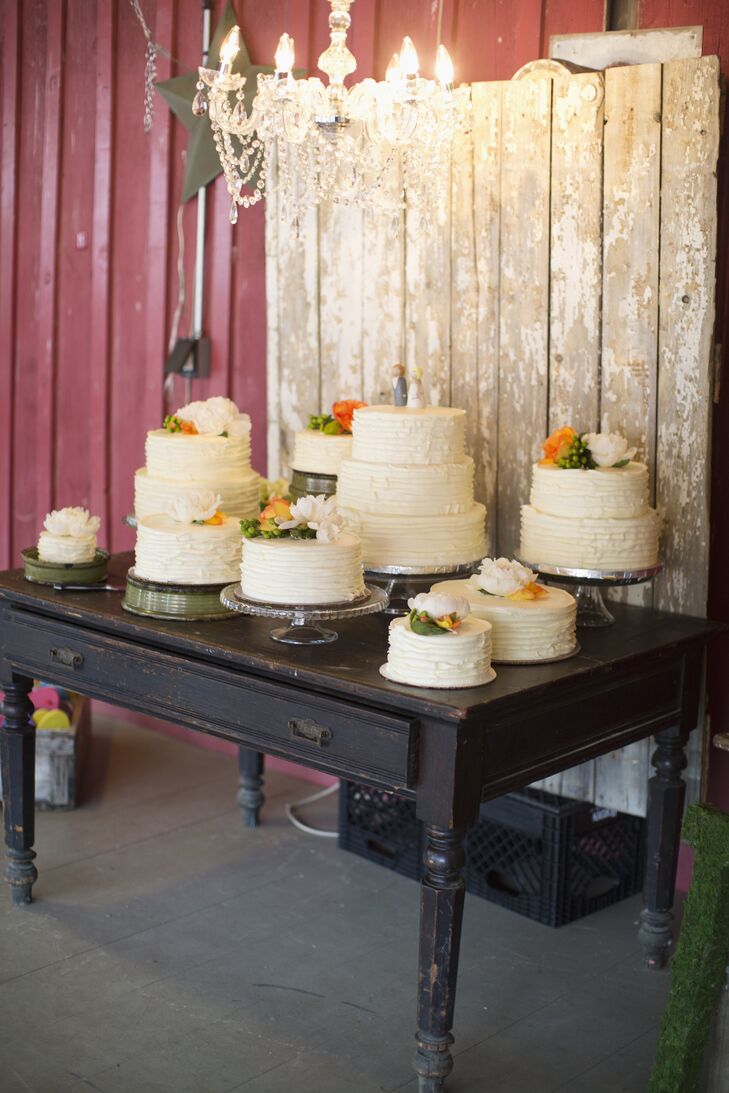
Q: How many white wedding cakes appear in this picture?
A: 9